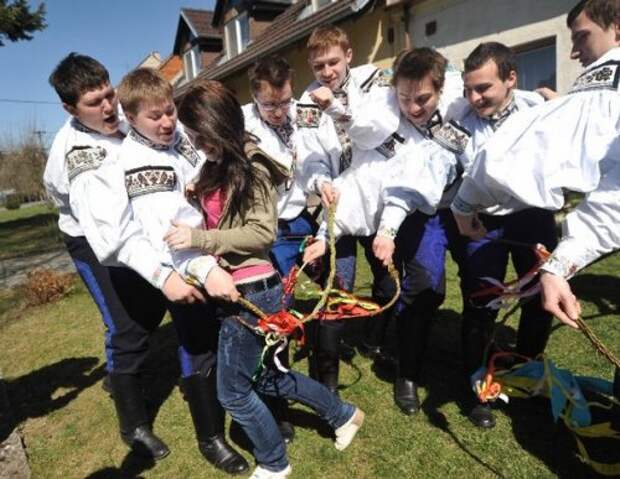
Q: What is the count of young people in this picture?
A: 8